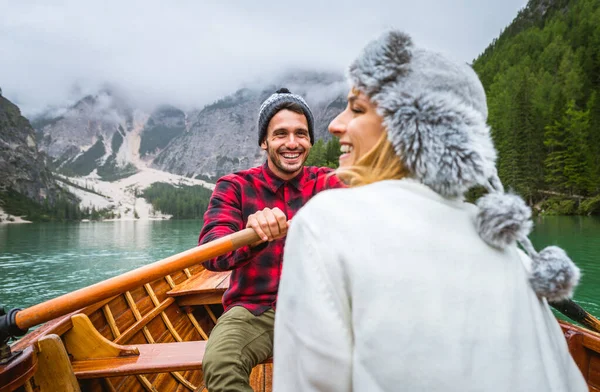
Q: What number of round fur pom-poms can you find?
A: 2